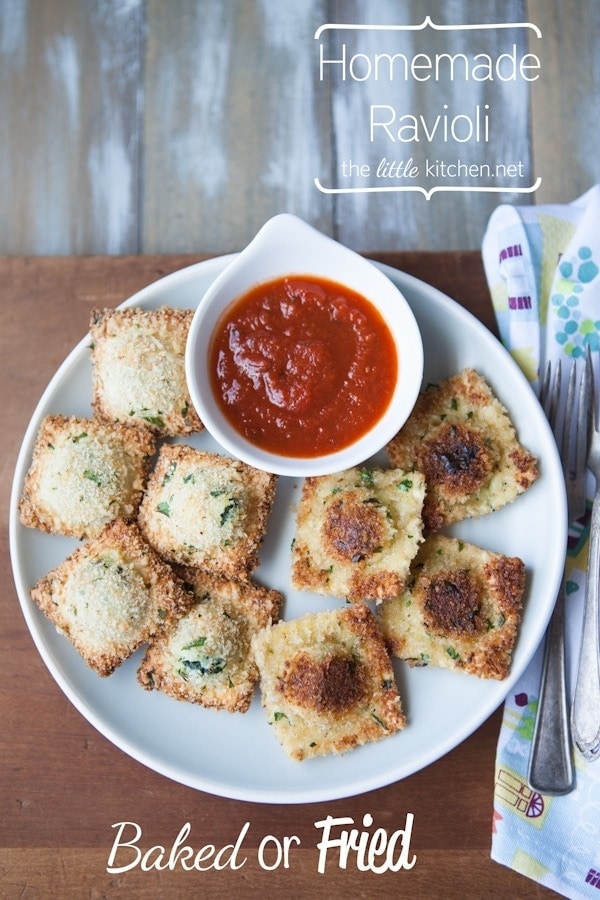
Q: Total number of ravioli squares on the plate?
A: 9